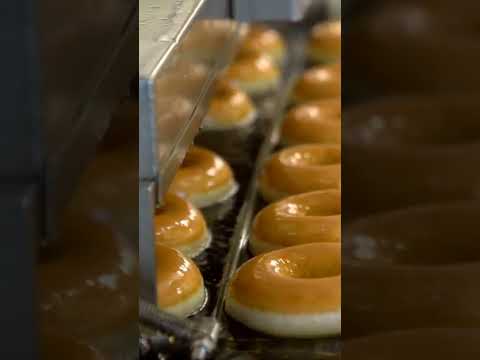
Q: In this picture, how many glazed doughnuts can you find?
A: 12